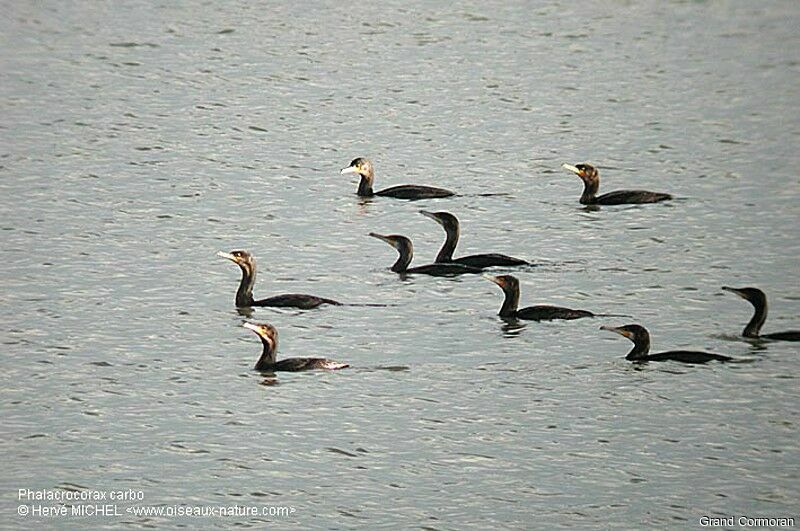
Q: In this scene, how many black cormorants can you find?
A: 9